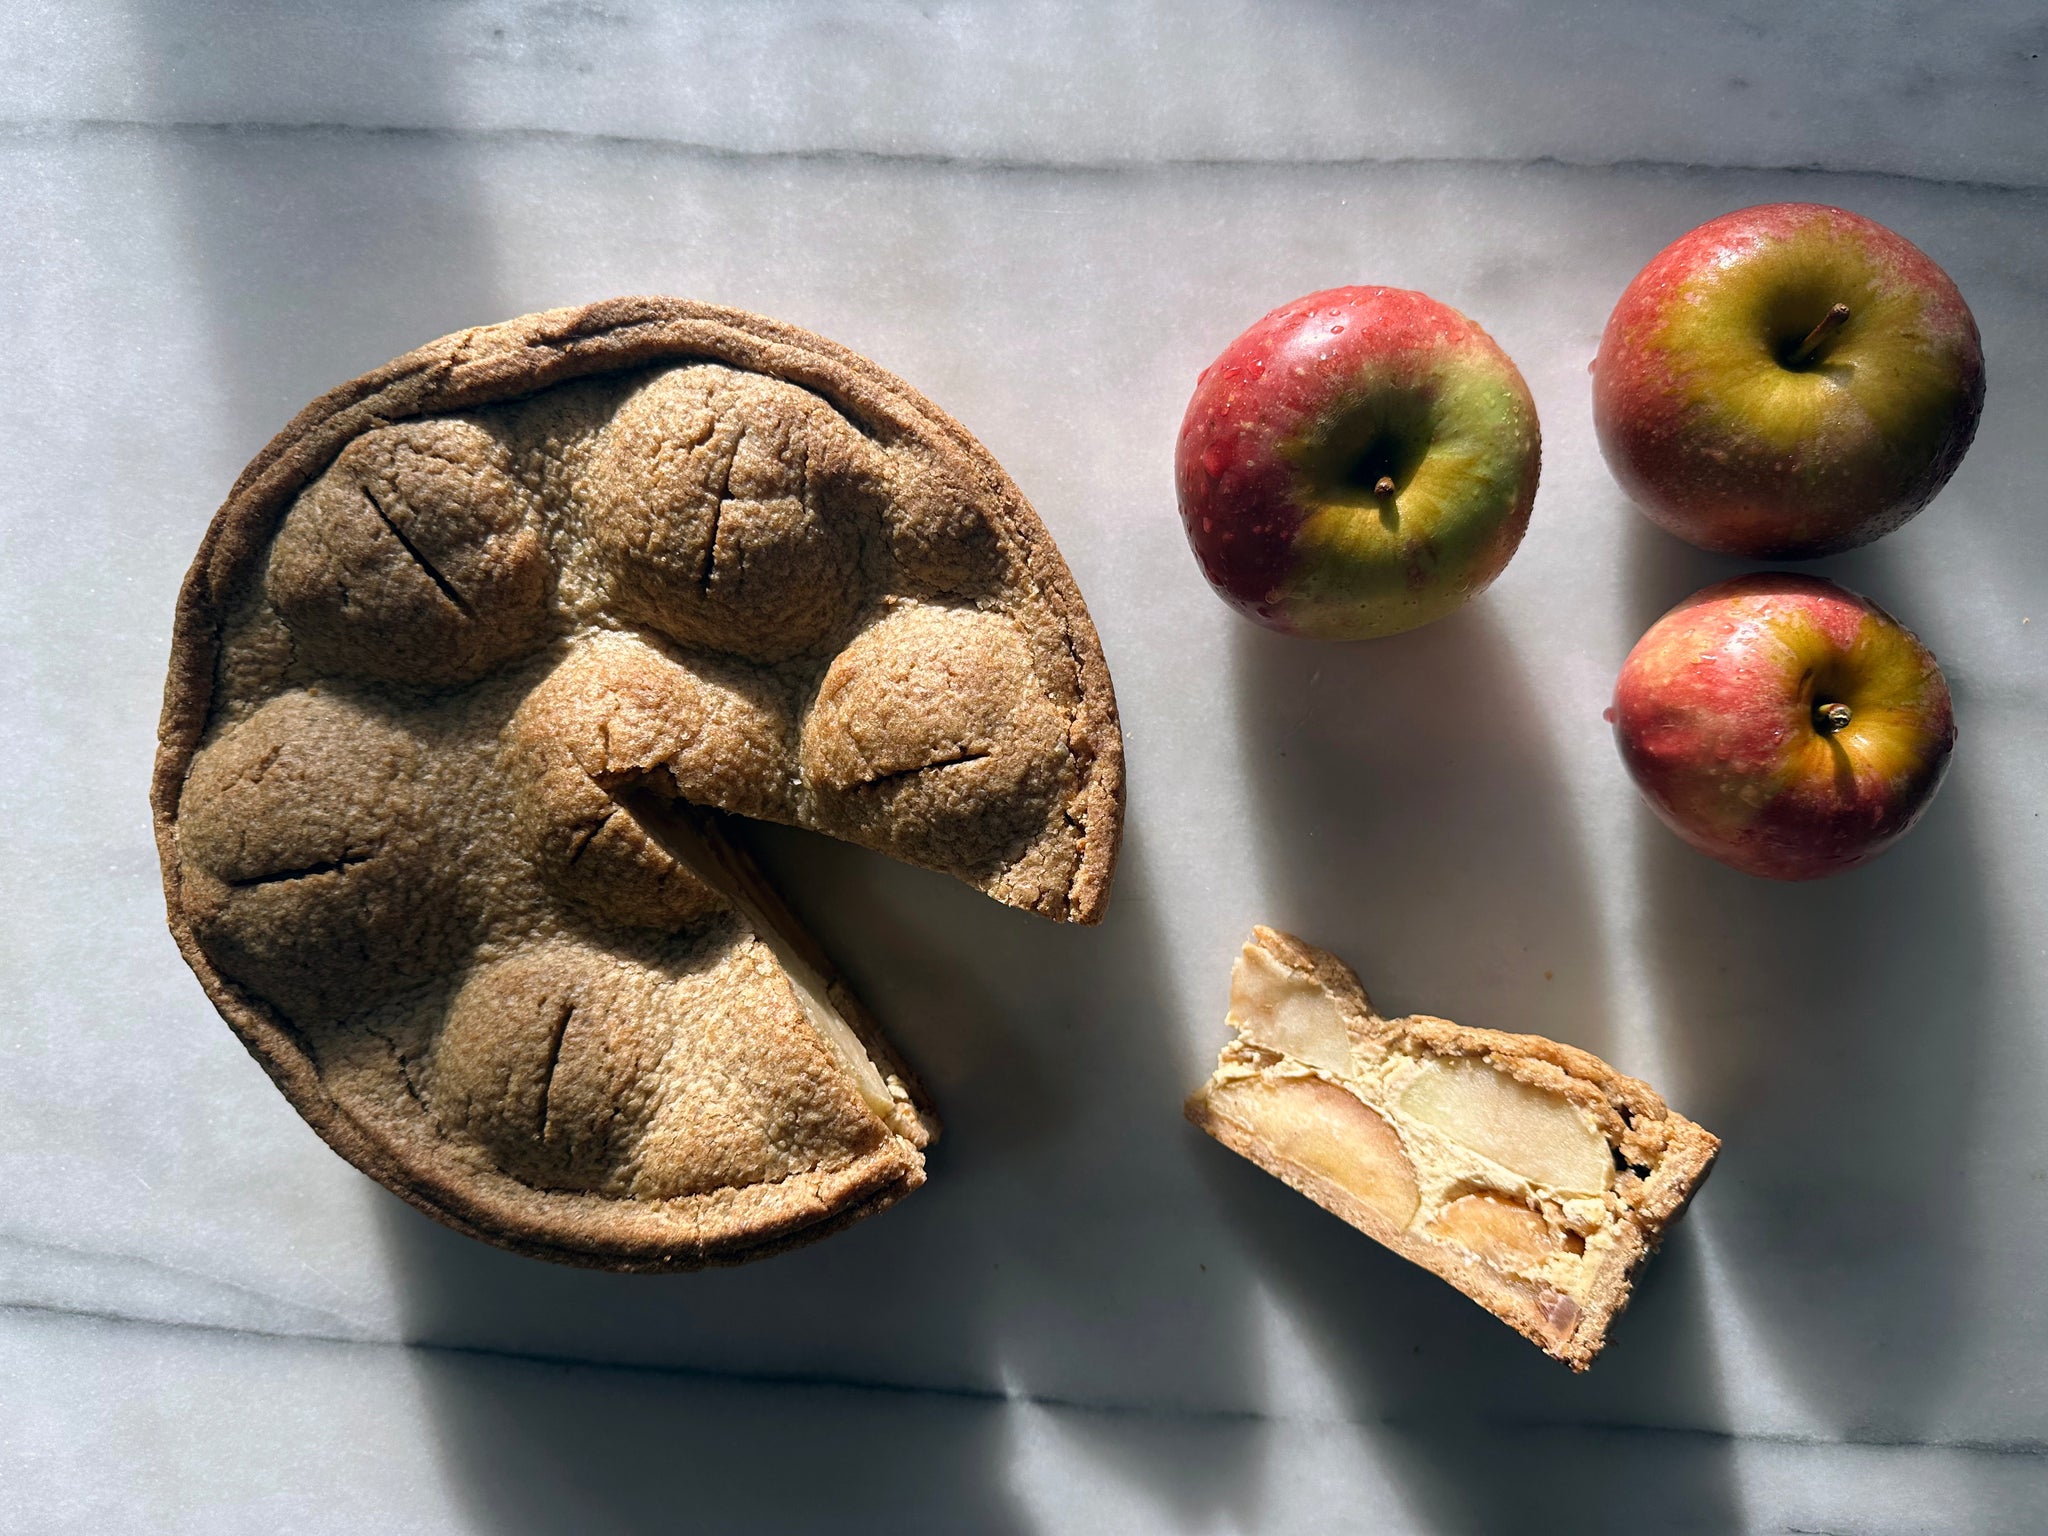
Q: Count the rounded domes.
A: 6